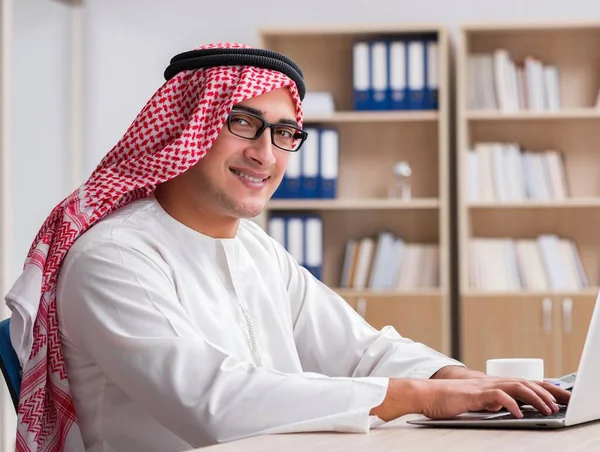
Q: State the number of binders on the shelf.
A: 11